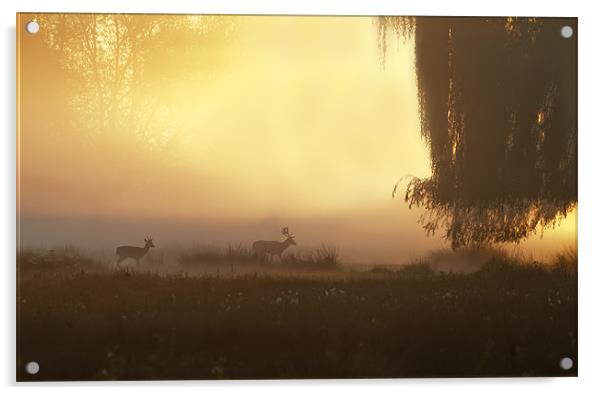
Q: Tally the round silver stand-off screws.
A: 4